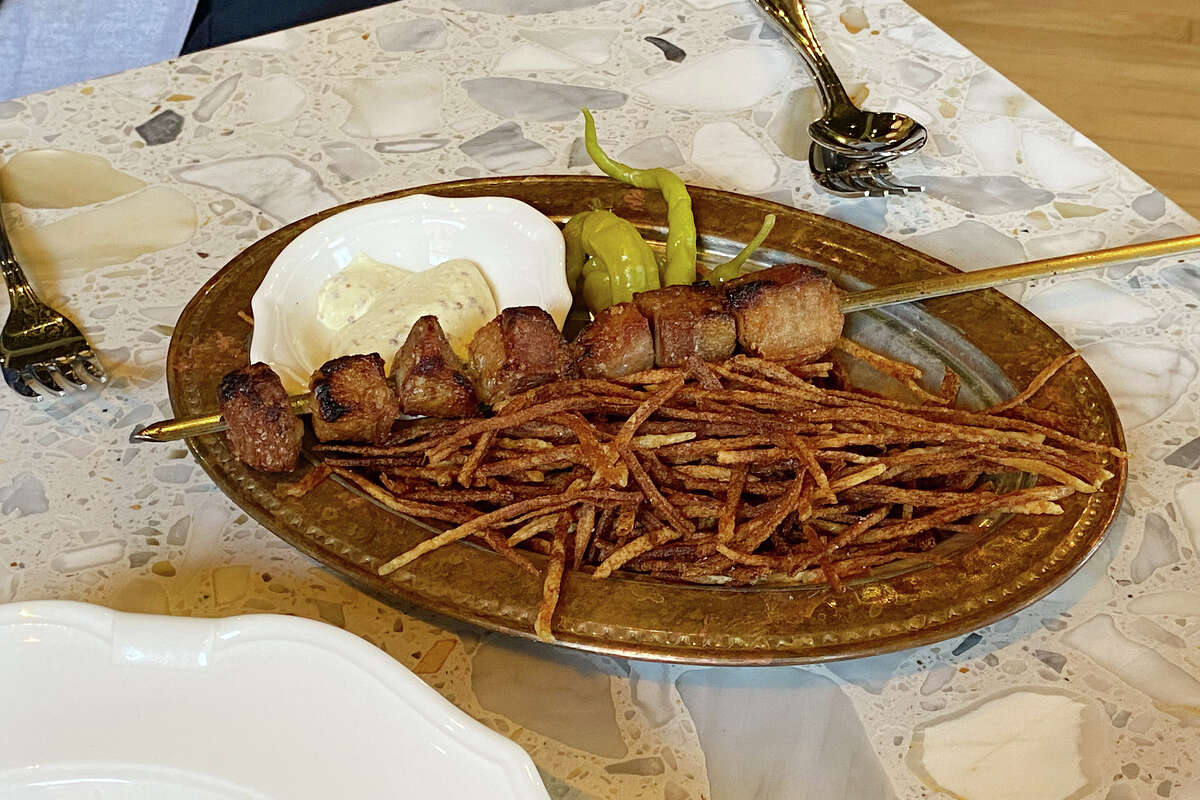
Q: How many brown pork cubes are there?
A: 7